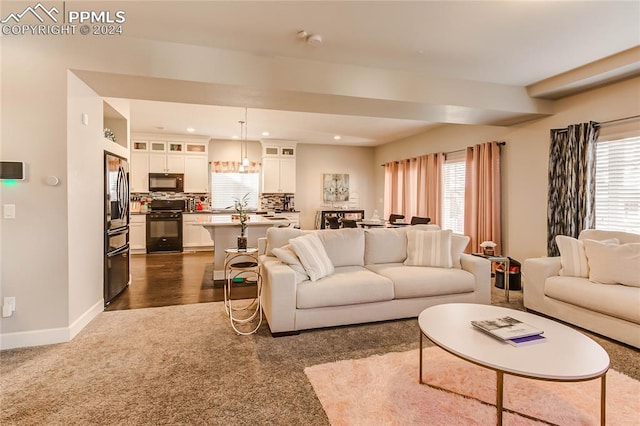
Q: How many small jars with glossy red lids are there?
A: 0